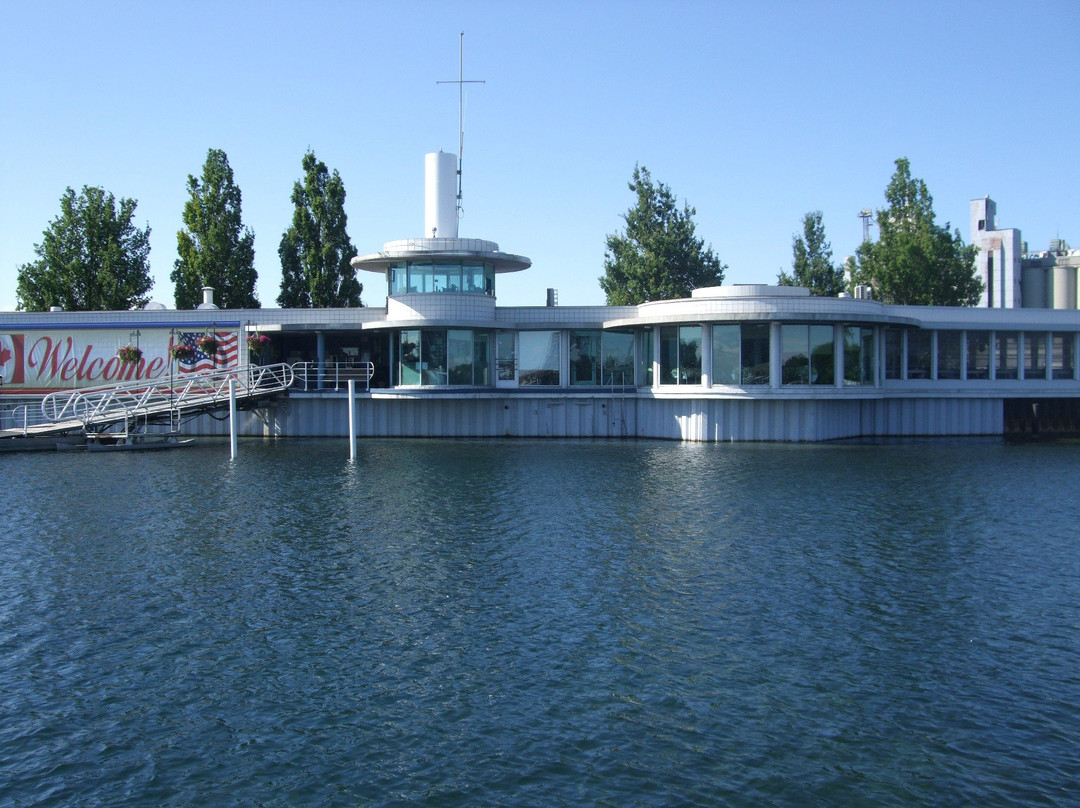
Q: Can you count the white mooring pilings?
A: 2